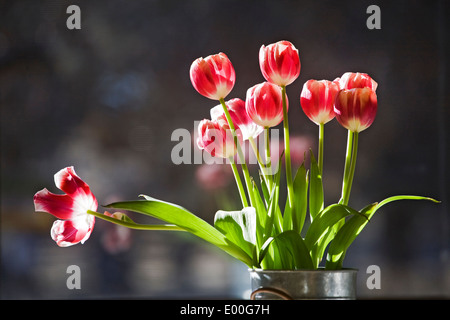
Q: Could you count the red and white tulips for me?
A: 9